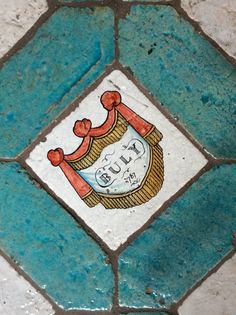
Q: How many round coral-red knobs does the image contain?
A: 3